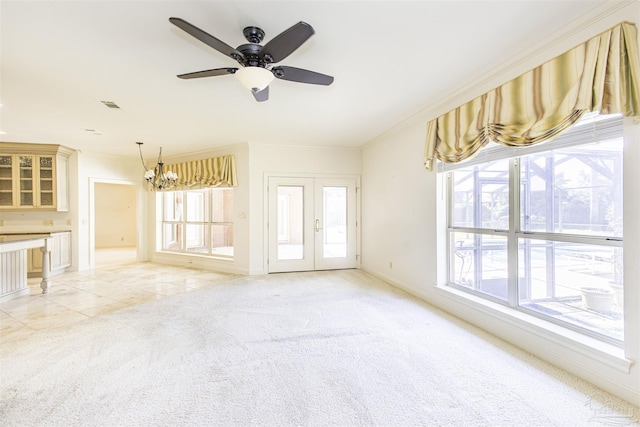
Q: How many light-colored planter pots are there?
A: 2